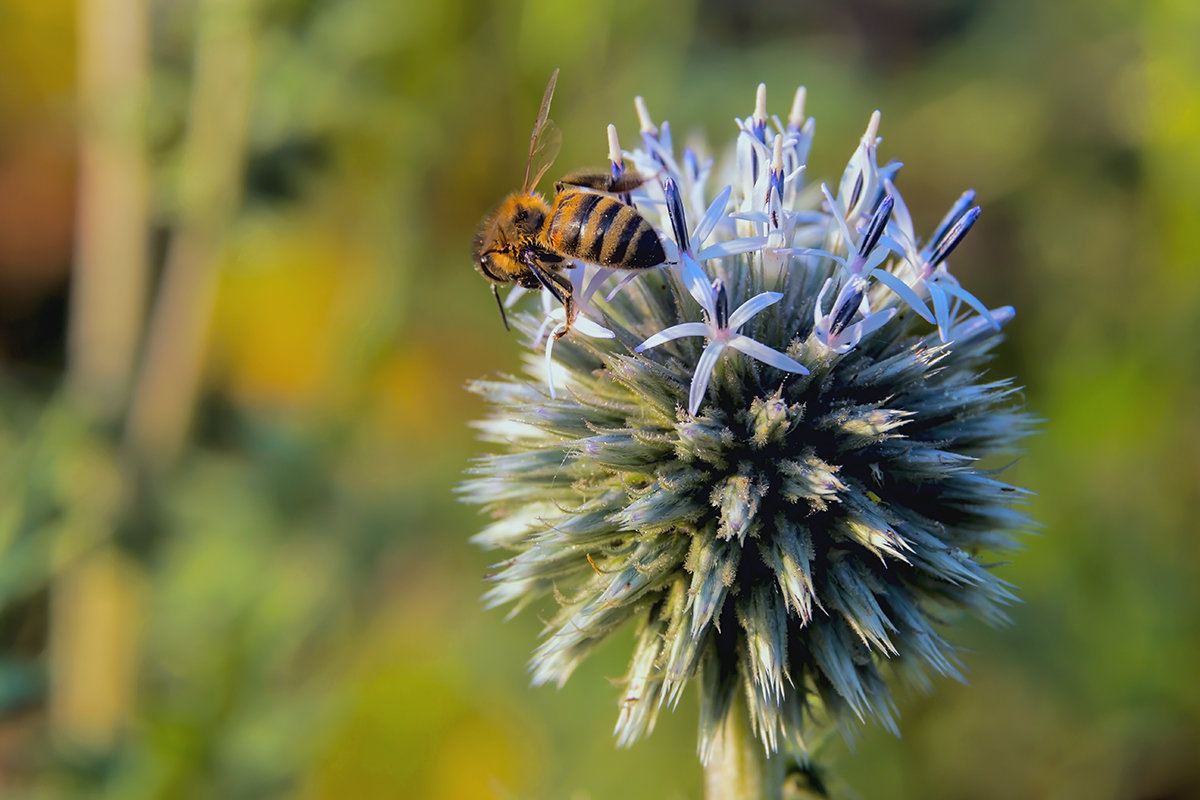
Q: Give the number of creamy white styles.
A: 6